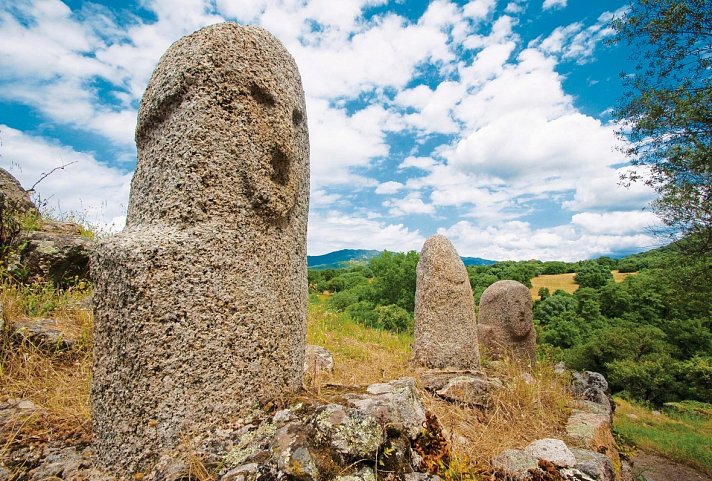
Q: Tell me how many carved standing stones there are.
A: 3